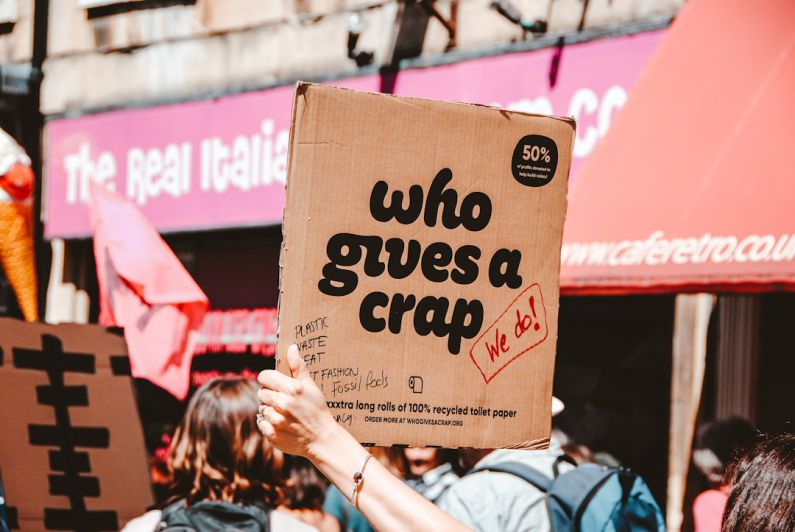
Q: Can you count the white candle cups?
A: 0